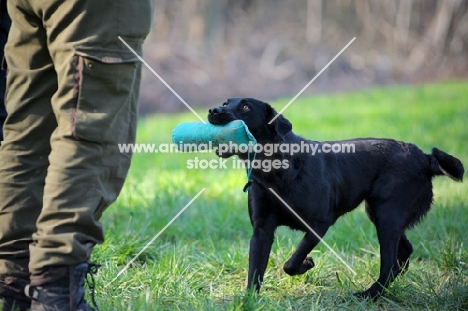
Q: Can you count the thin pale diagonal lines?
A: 4